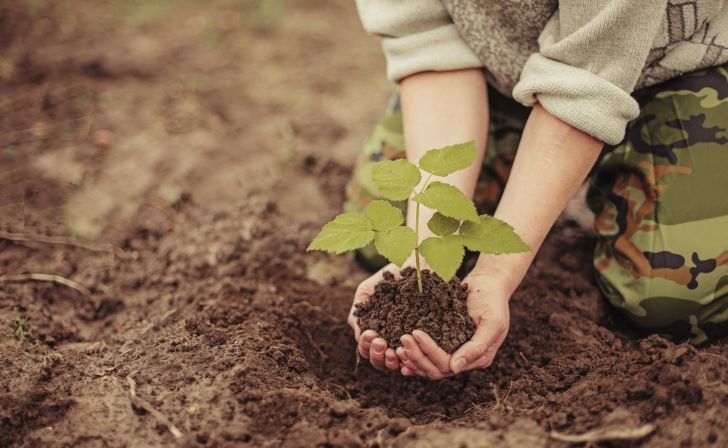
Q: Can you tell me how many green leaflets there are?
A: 9